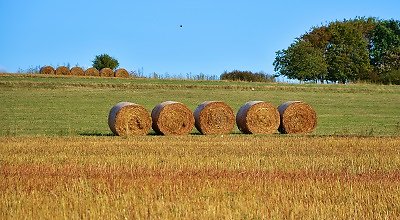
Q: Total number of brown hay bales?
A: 11